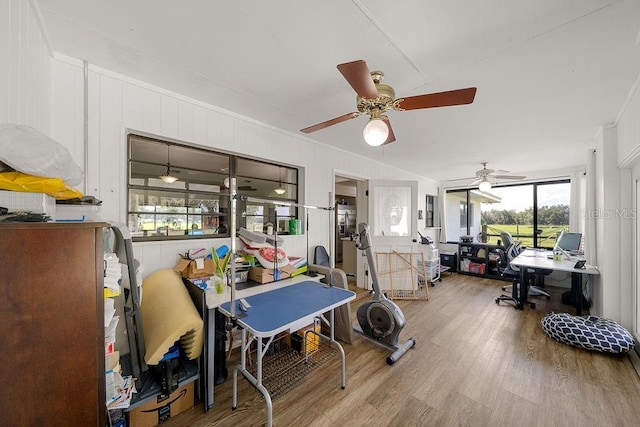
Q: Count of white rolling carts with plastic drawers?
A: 1